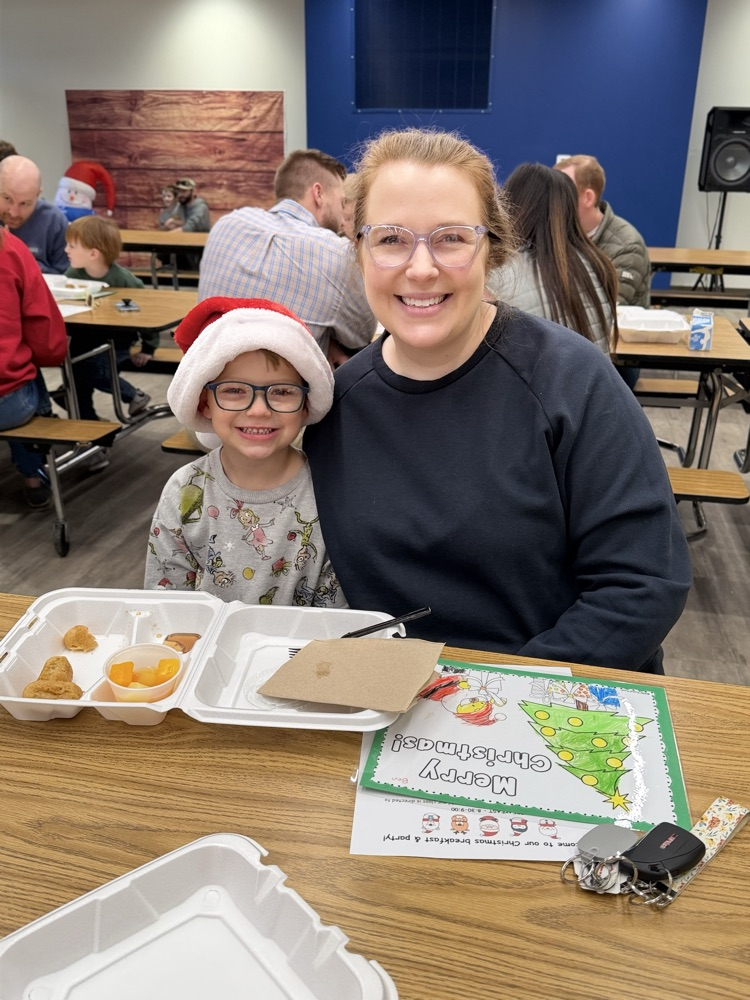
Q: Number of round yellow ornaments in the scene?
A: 9